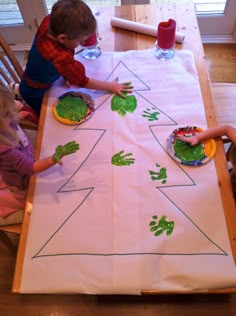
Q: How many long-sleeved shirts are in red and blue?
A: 1